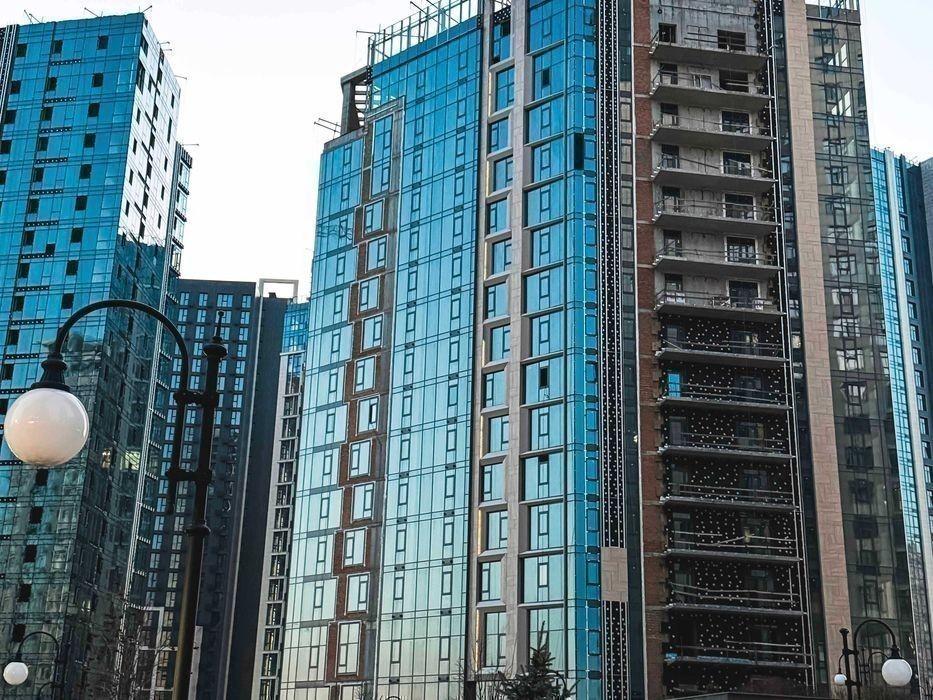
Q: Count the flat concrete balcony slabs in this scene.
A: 14